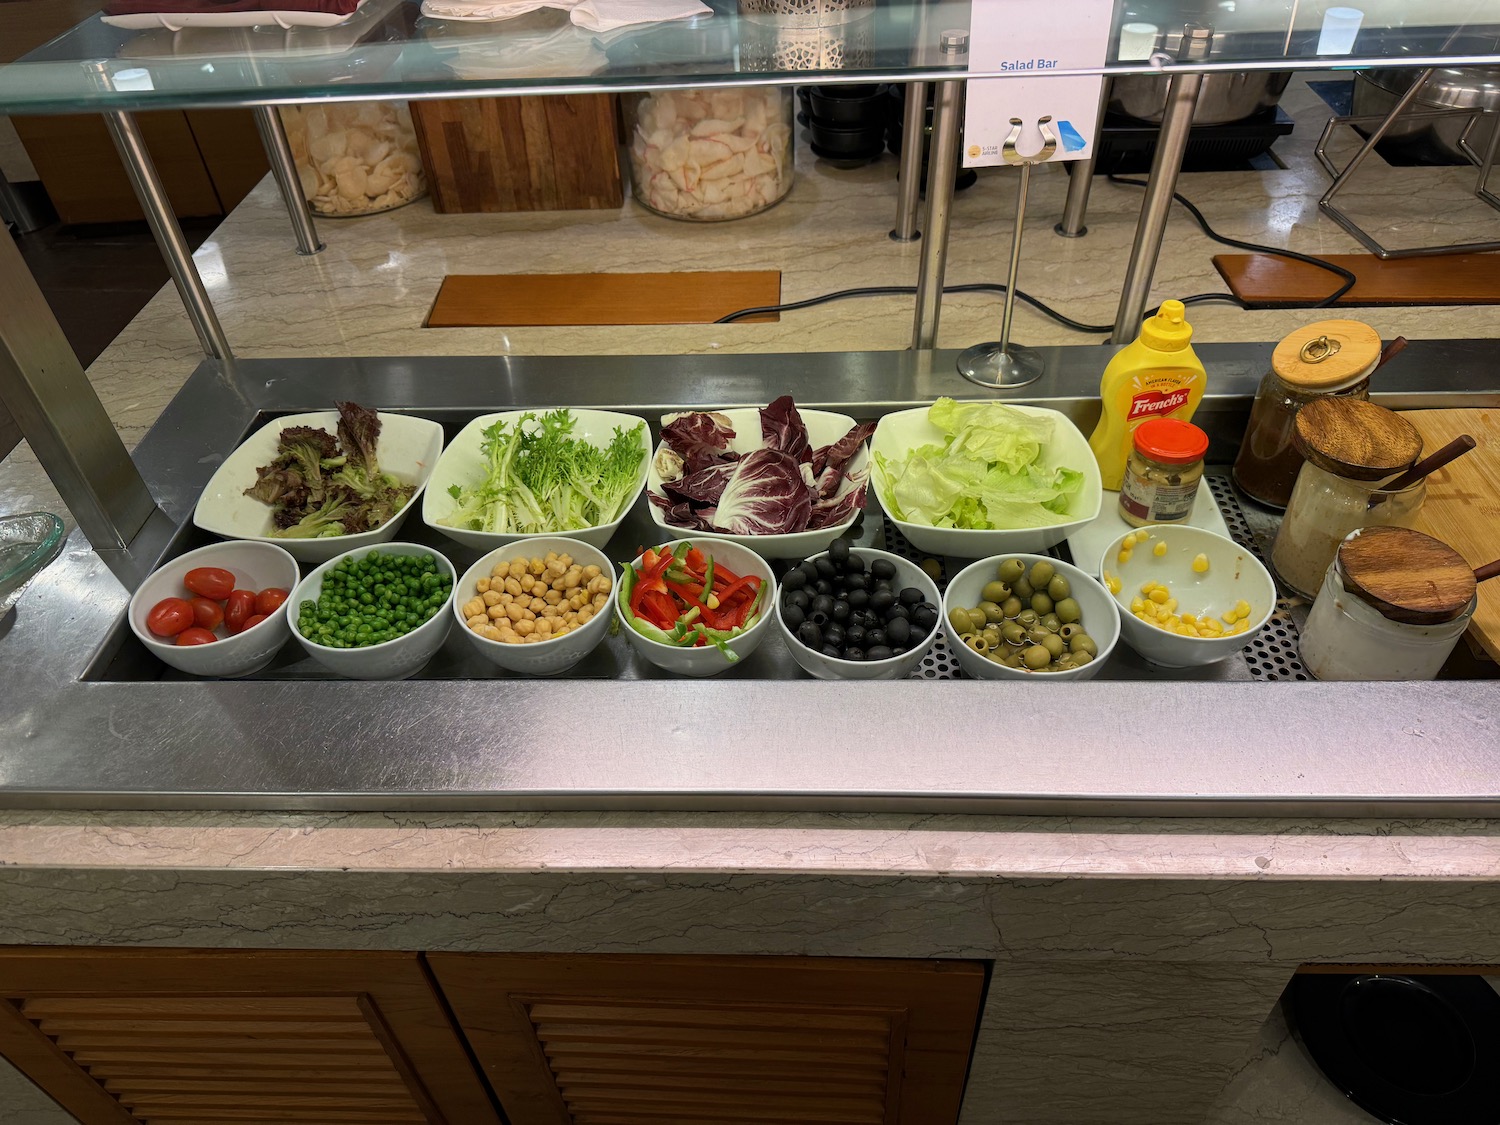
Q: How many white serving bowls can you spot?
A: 11